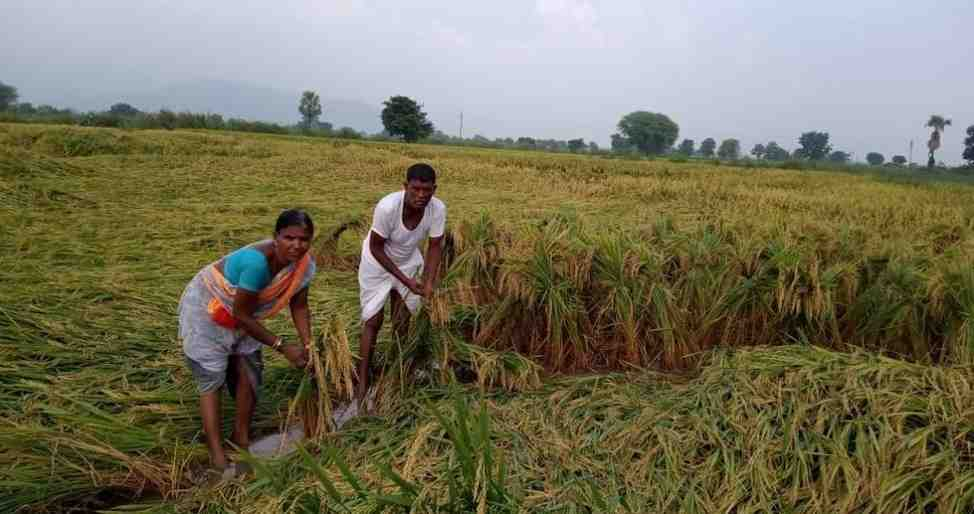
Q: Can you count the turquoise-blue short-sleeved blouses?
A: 1